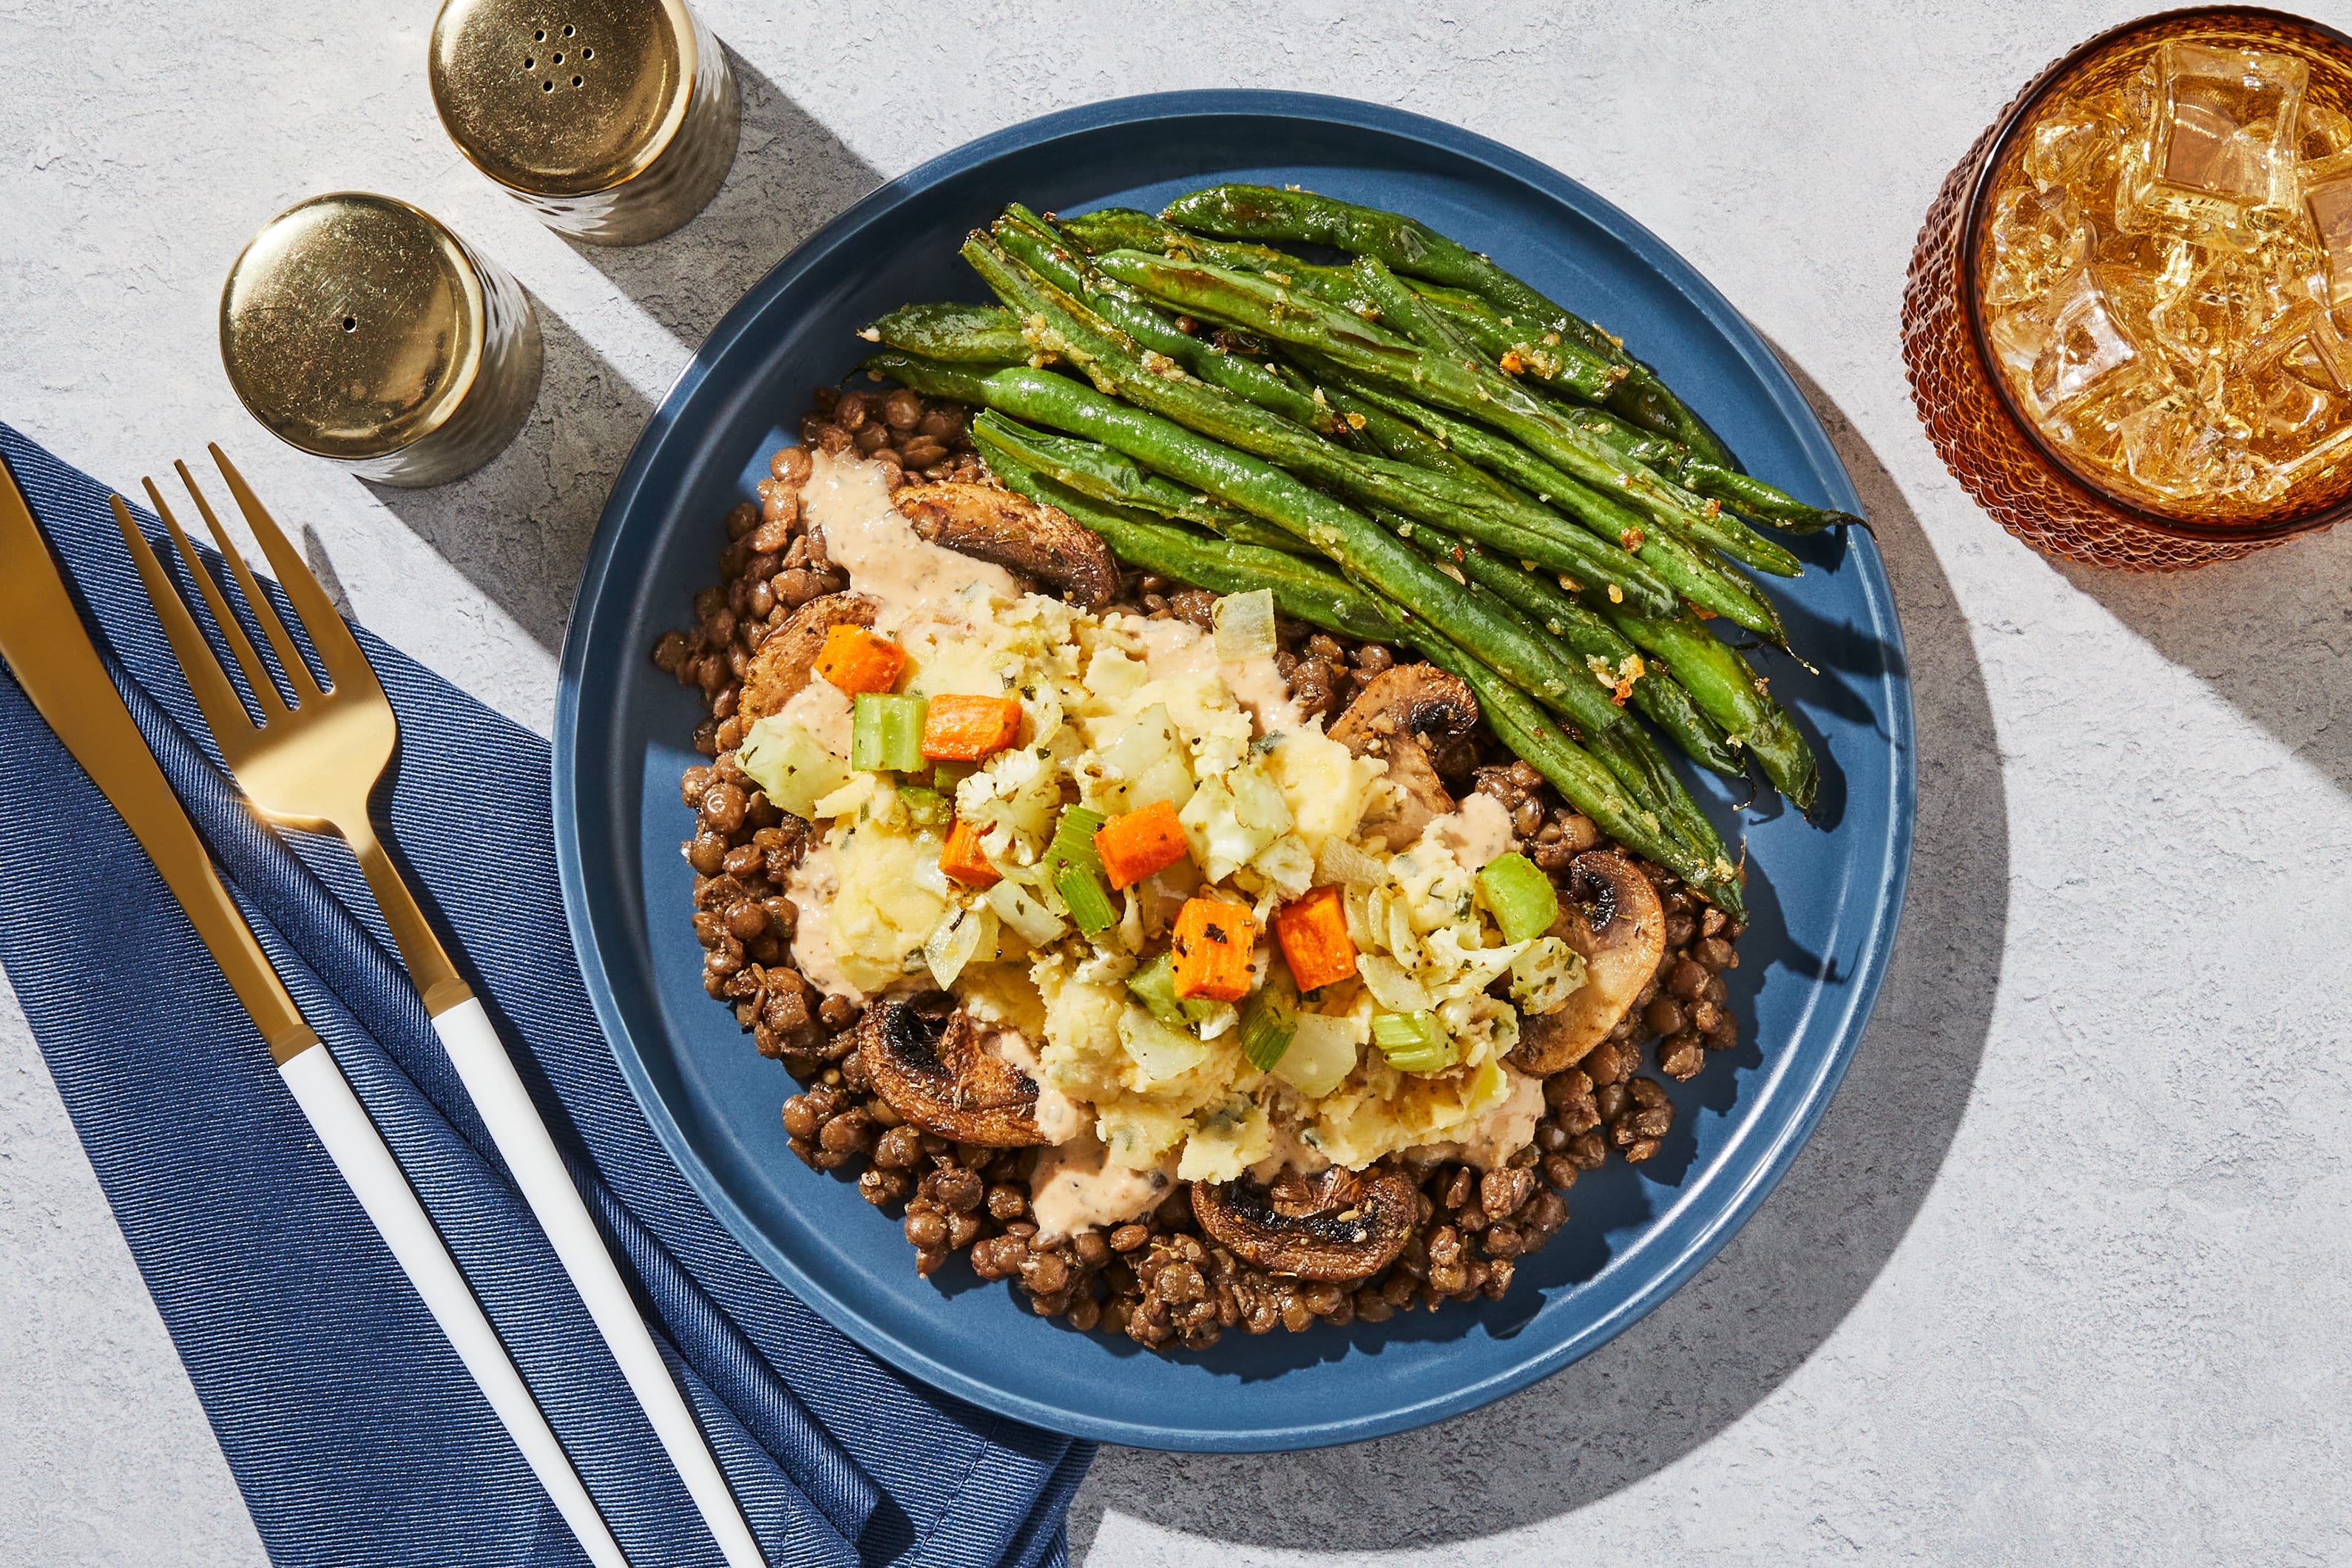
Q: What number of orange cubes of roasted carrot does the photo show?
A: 6